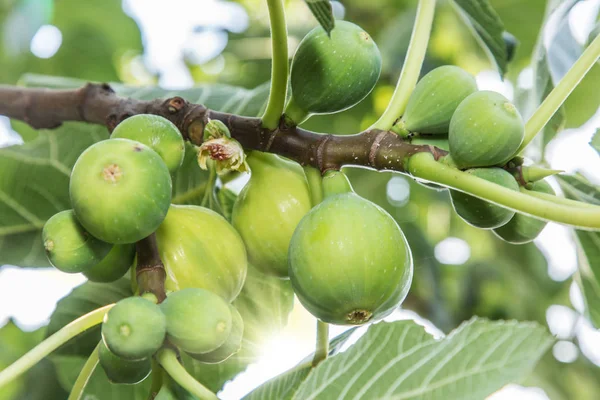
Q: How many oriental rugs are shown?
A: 0